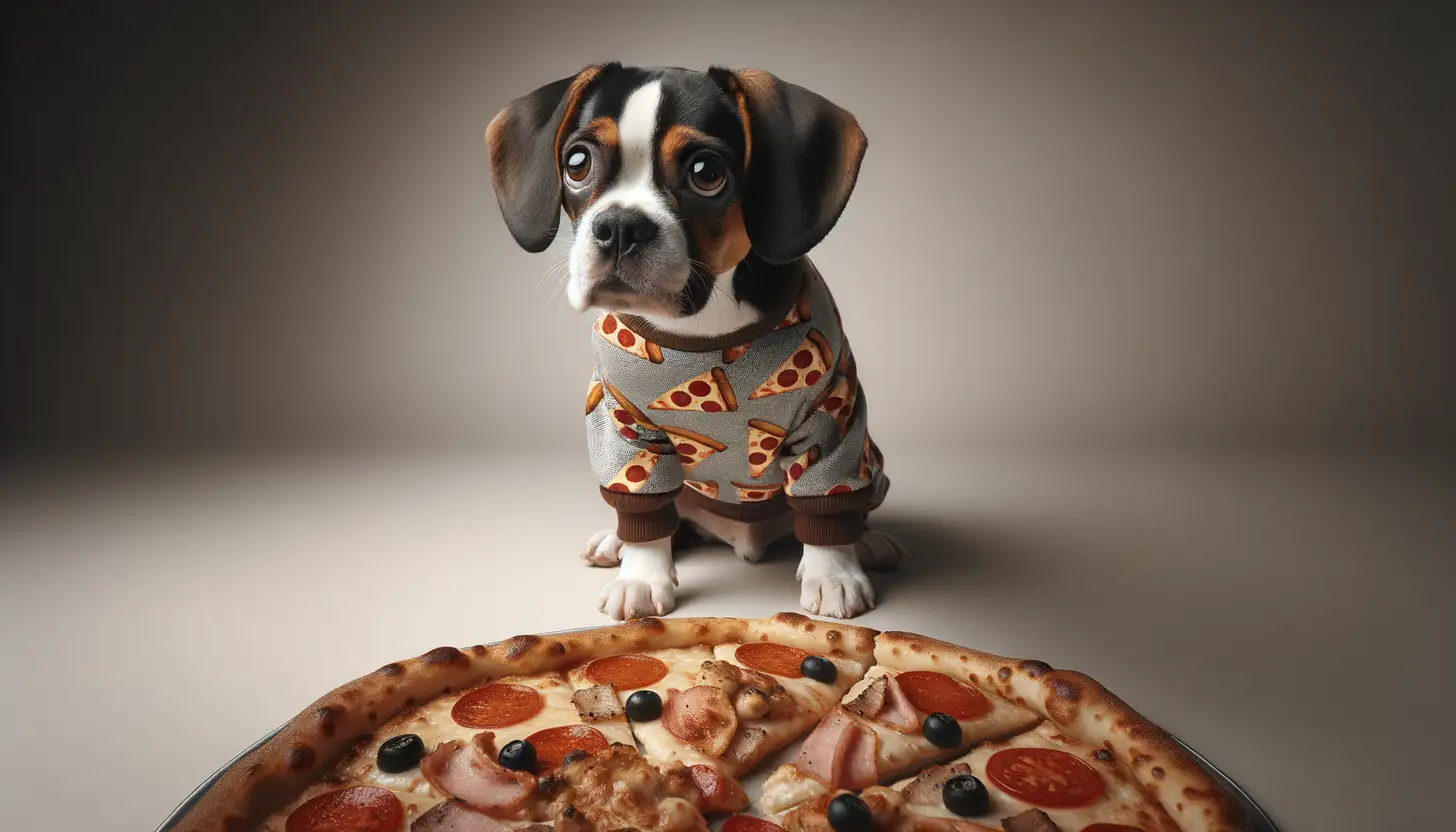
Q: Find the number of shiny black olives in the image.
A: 7